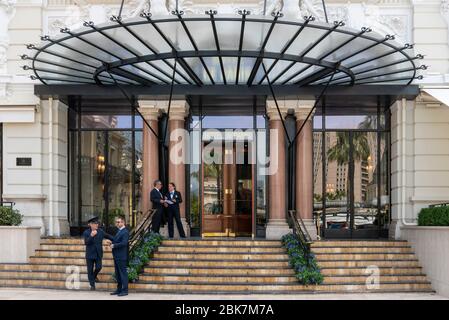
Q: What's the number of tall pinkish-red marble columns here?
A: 4